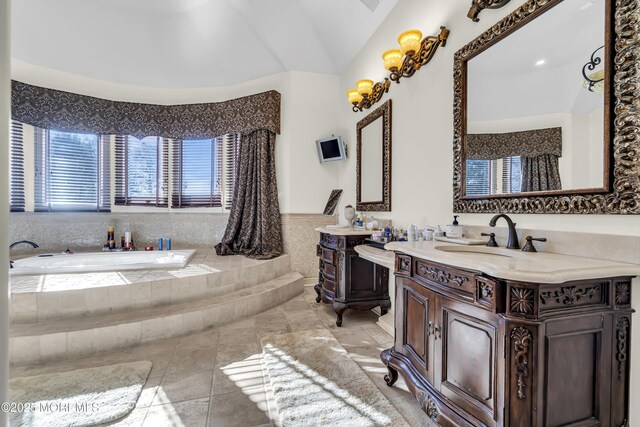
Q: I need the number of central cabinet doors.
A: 2